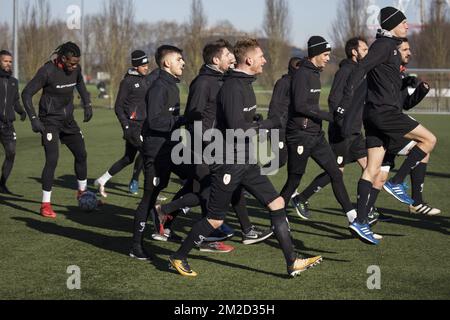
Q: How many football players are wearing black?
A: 12